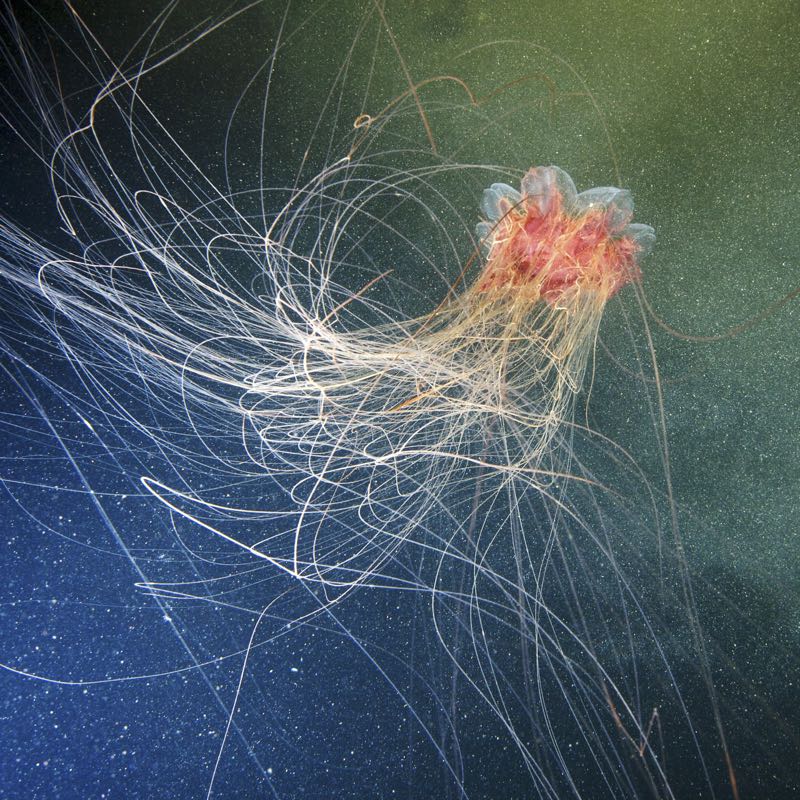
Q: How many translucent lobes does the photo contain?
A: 5